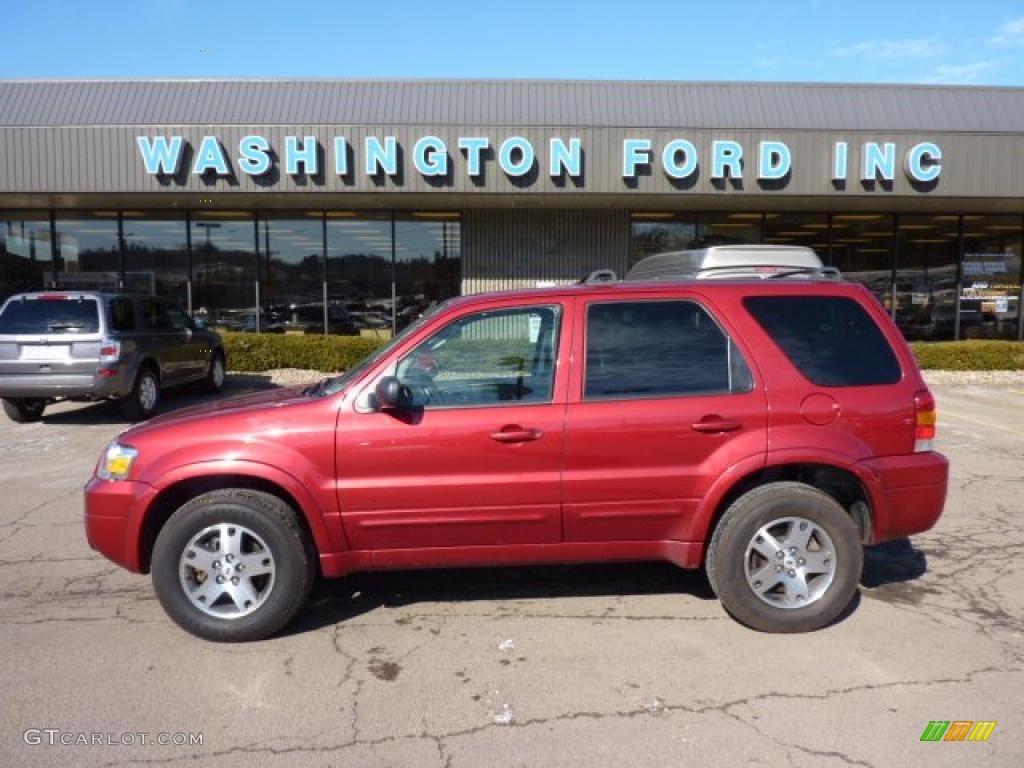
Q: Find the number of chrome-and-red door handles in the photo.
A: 2